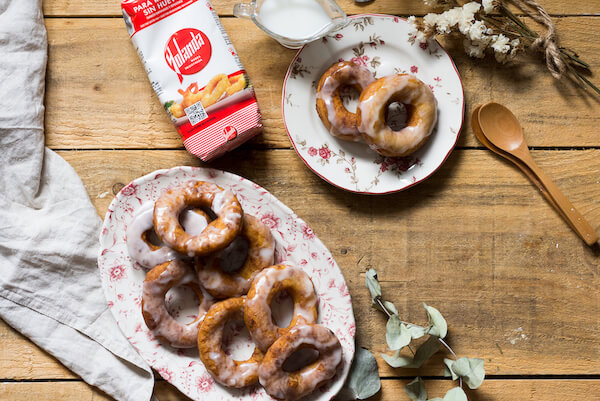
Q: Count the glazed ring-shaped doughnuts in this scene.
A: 9